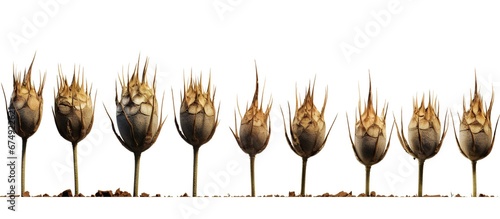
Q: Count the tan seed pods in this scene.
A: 9